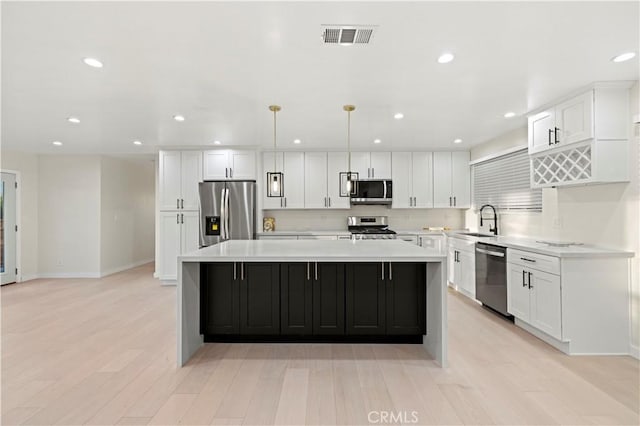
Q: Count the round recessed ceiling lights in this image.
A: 13